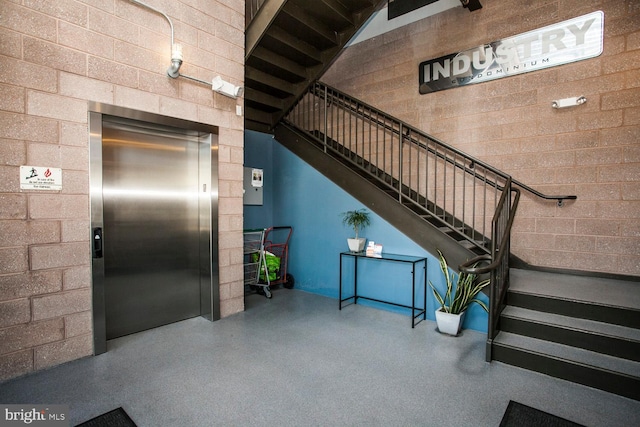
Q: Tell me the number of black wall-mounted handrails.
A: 1